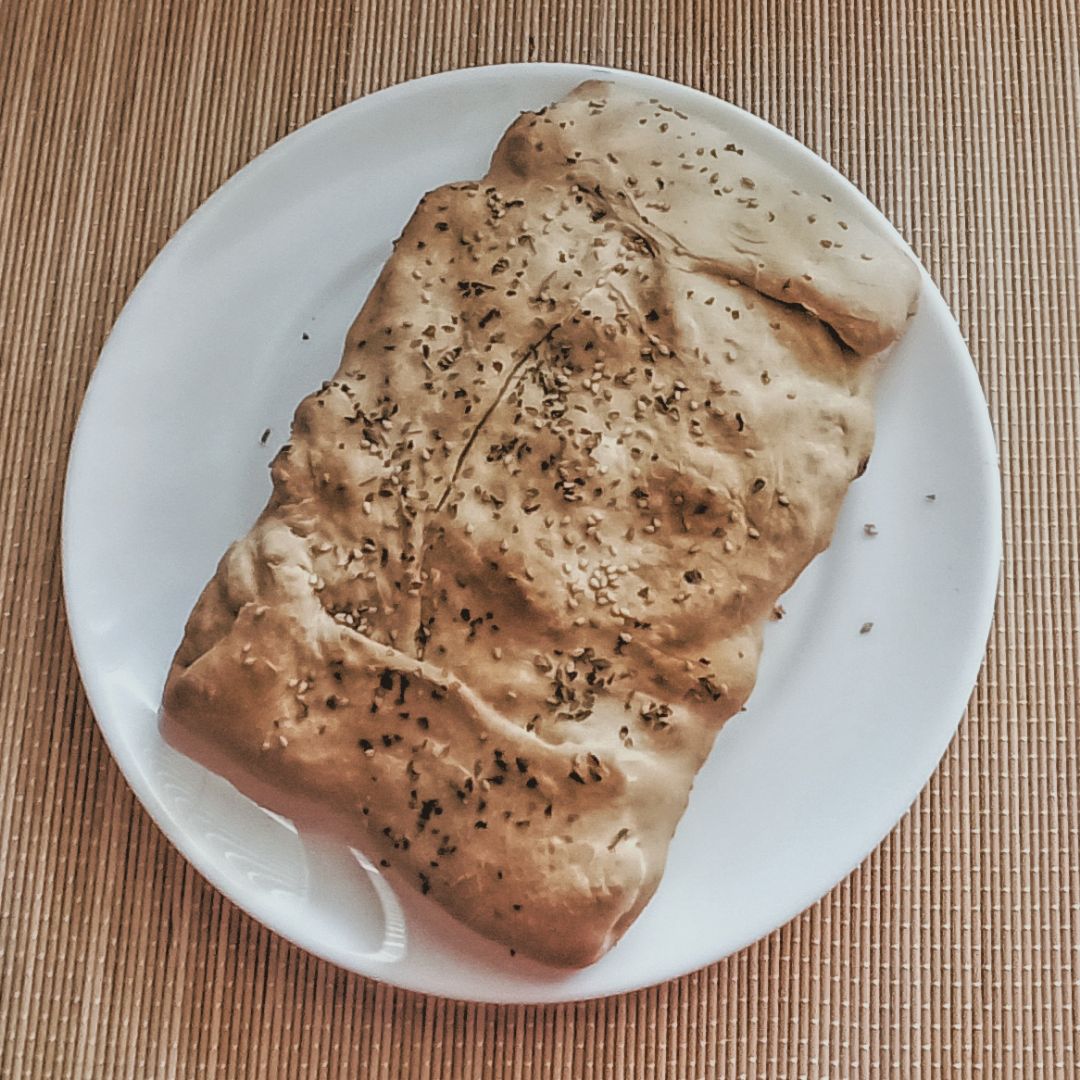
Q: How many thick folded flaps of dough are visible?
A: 2